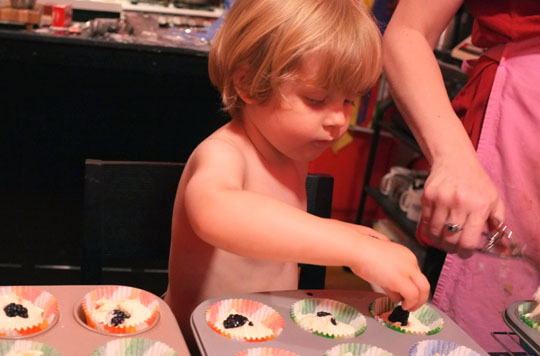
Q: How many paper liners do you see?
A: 11